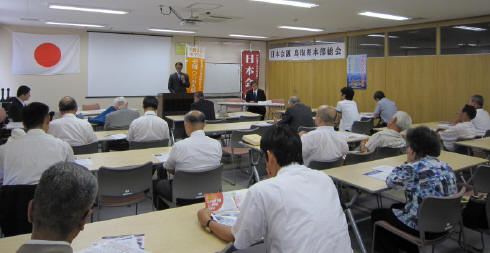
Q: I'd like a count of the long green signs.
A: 0